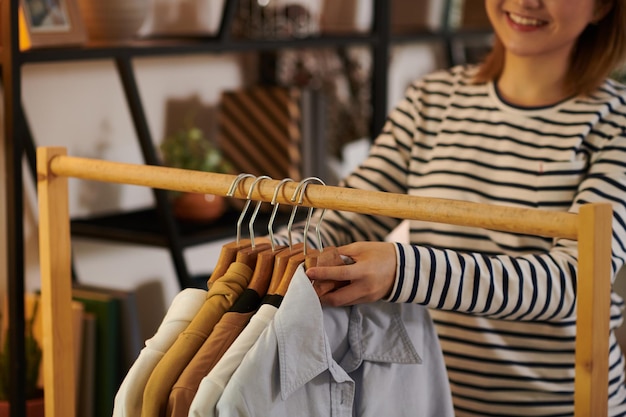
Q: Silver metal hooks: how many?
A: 6